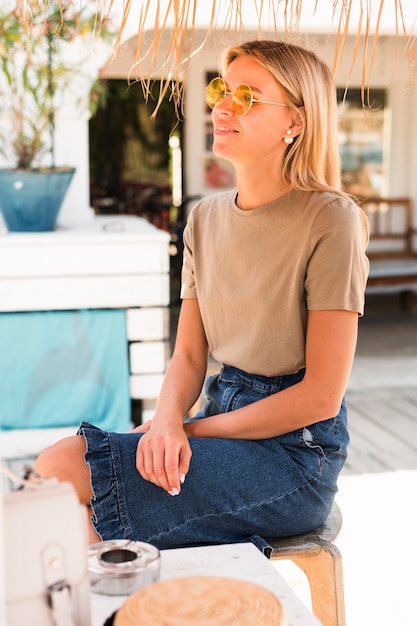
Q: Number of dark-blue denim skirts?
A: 1